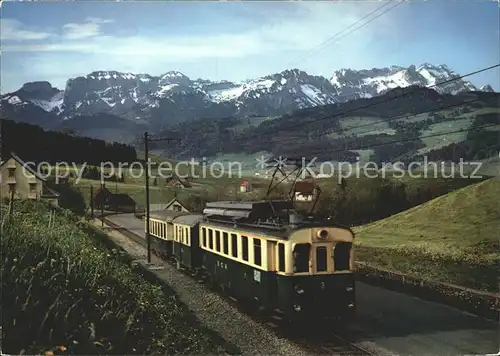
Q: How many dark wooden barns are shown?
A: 1